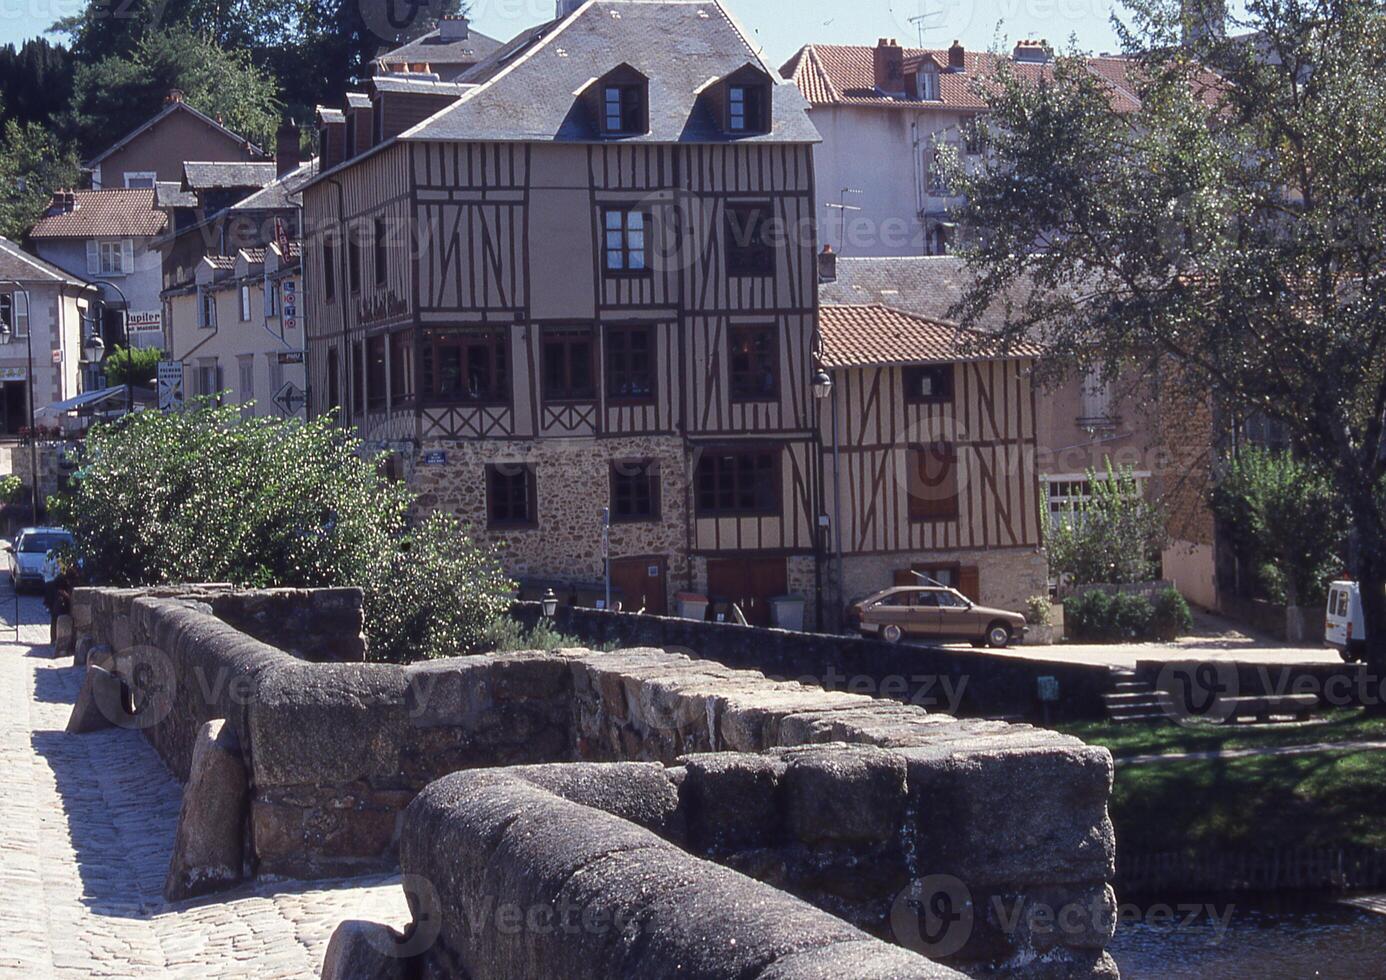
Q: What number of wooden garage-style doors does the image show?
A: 2